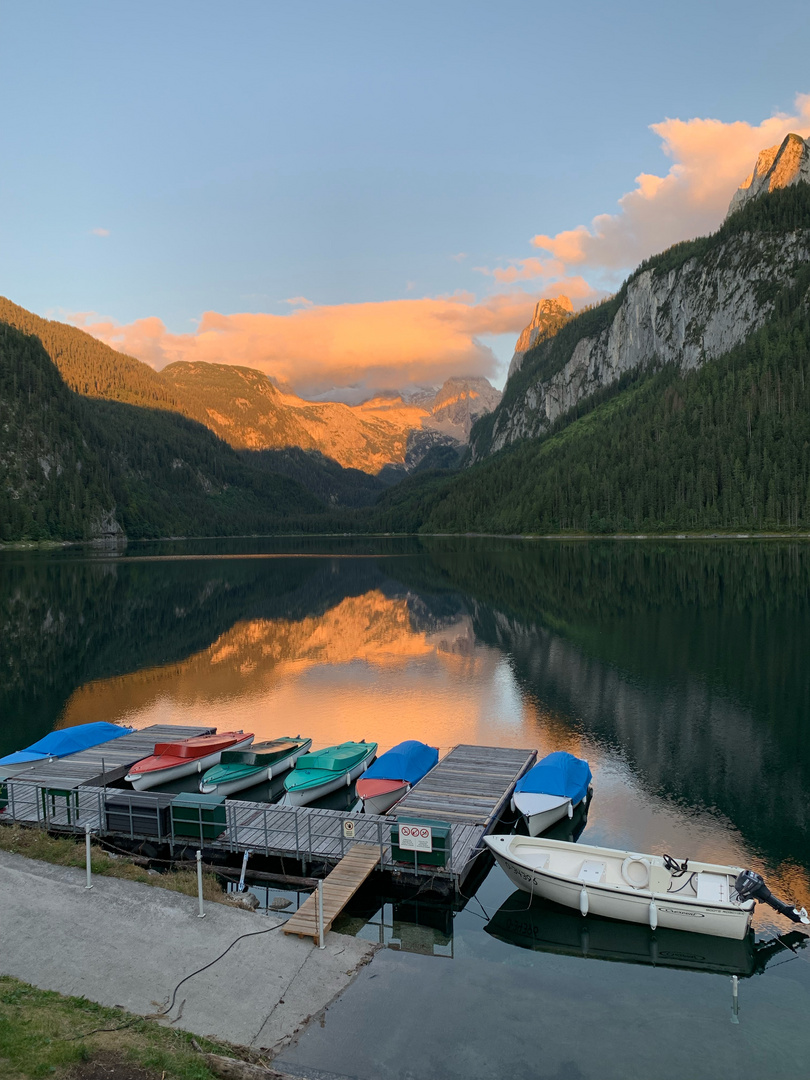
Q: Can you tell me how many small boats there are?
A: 7